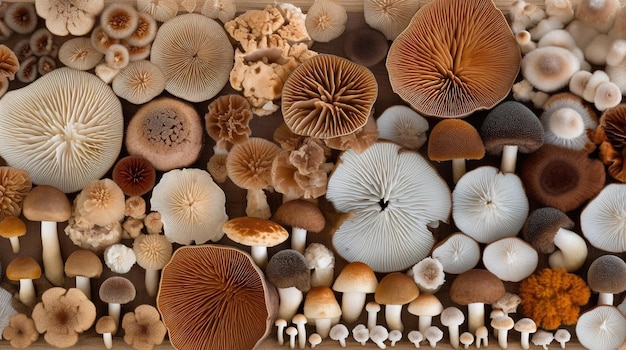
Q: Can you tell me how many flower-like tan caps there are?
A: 3